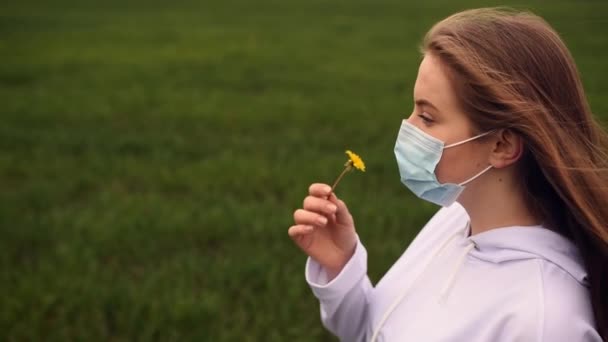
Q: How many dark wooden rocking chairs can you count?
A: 0